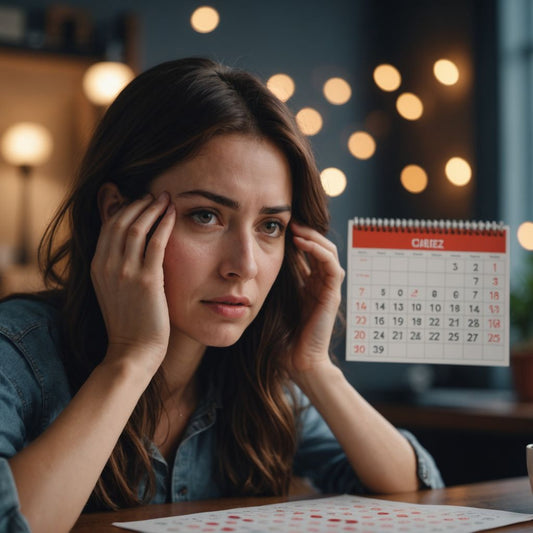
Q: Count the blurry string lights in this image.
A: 12